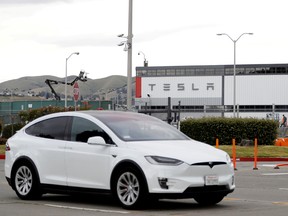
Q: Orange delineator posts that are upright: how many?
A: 3